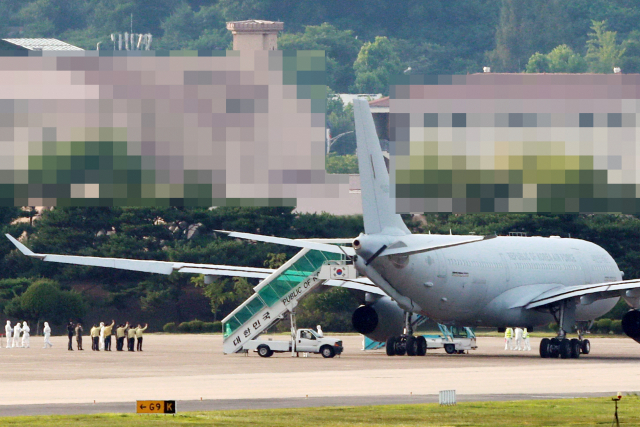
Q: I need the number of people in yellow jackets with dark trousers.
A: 5